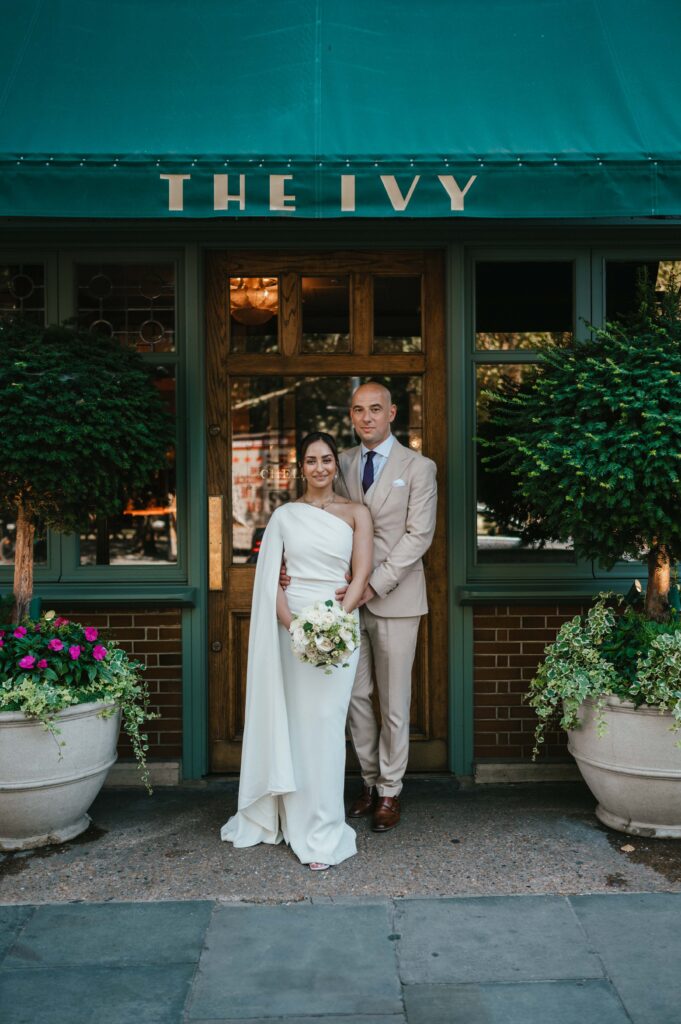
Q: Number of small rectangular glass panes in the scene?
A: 3